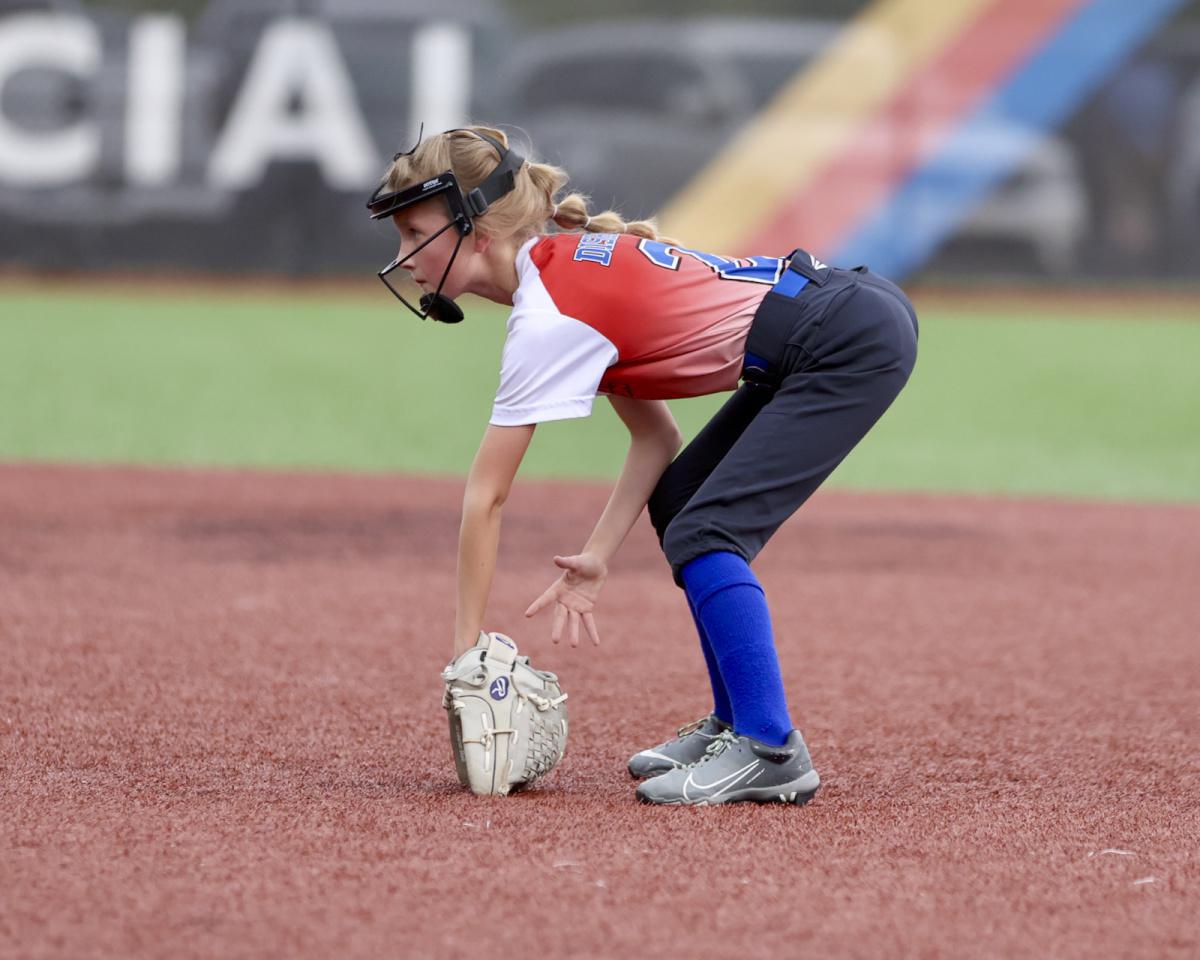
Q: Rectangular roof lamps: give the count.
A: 0